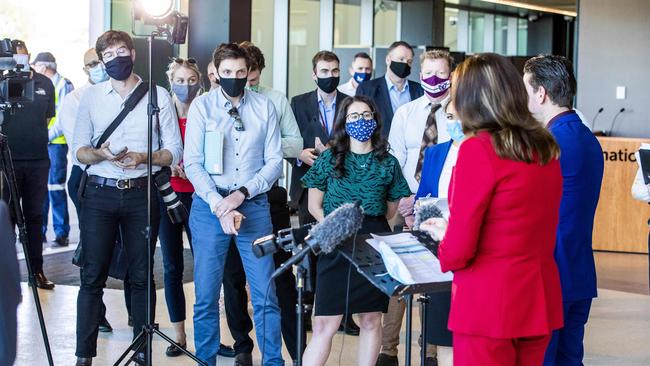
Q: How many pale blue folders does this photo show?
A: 1